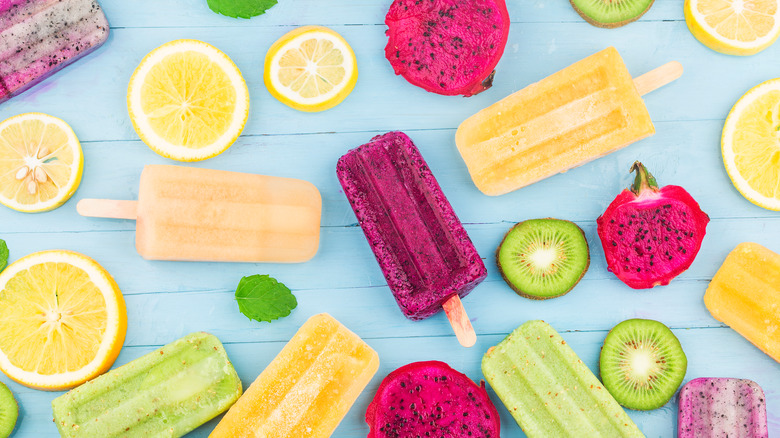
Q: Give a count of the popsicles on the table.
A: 9